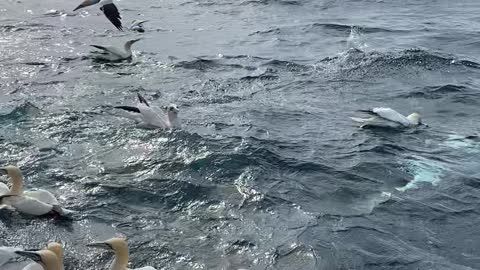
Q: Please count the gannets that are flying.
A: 1